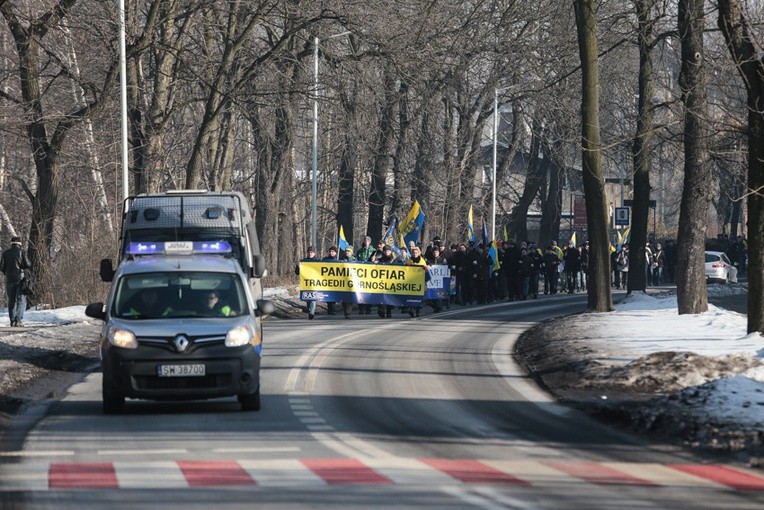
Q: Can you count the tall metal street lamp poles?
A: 3